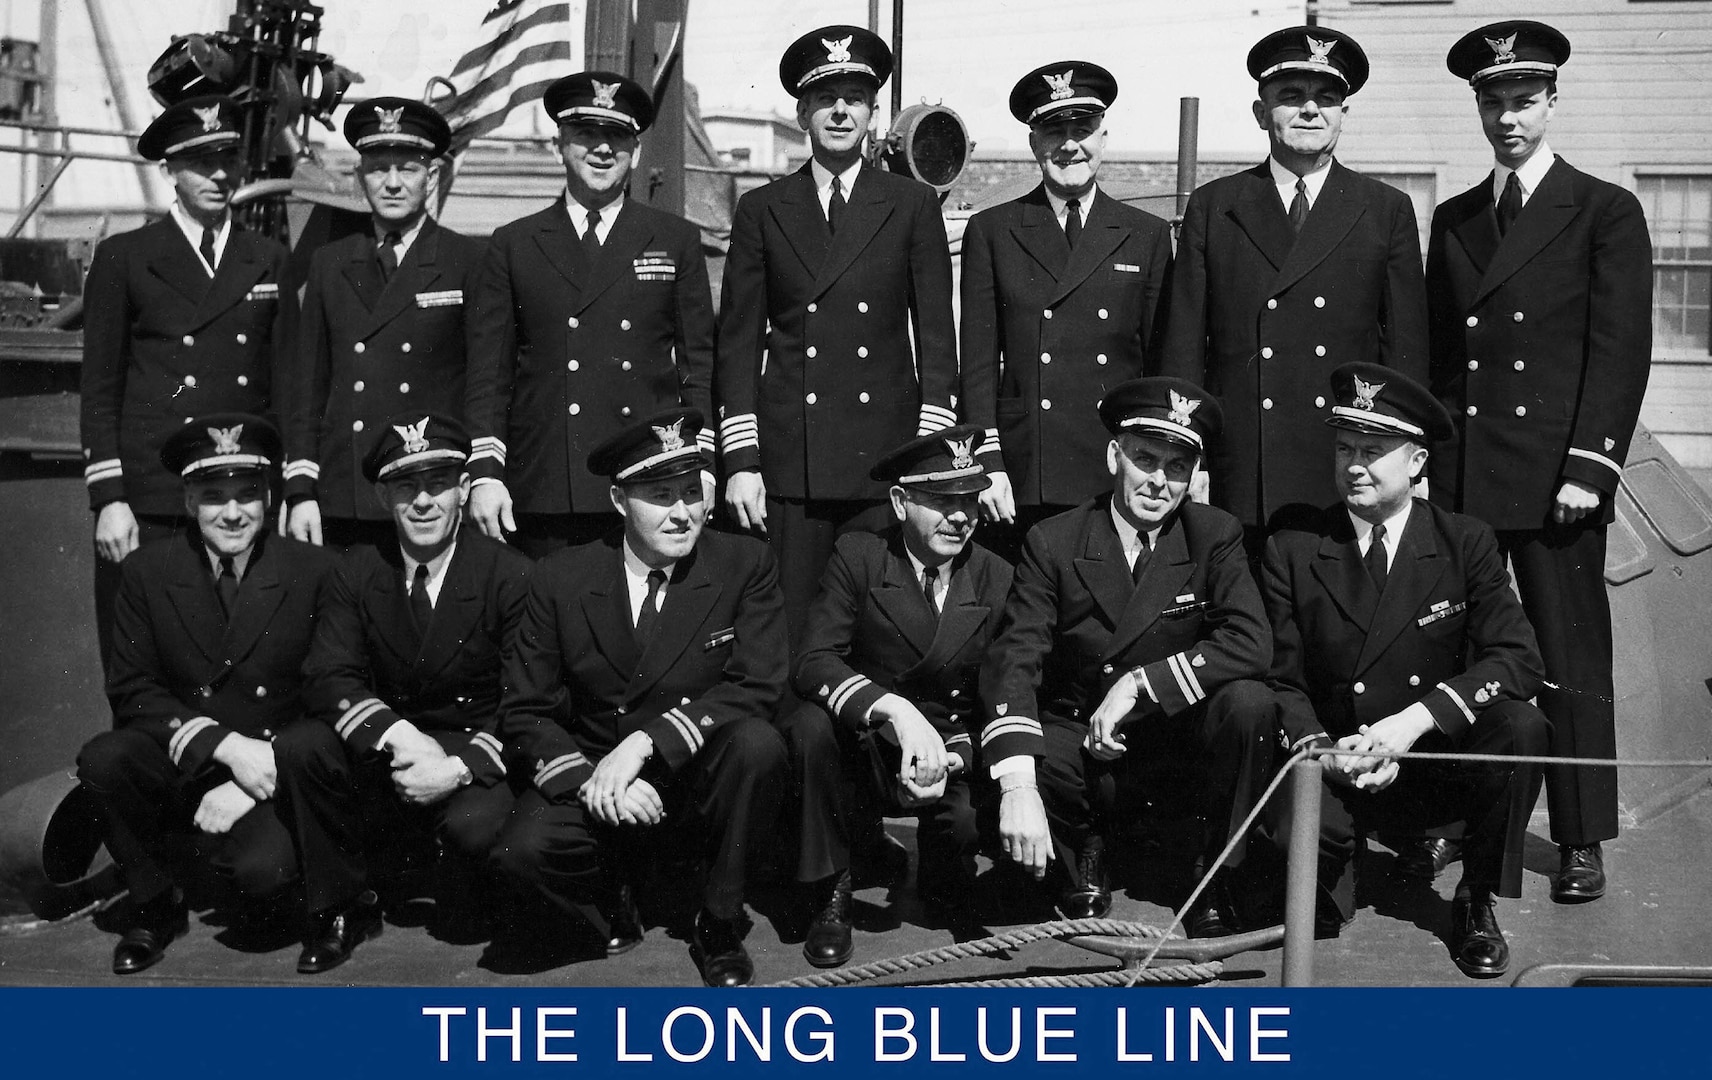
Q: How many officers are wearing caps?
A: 13